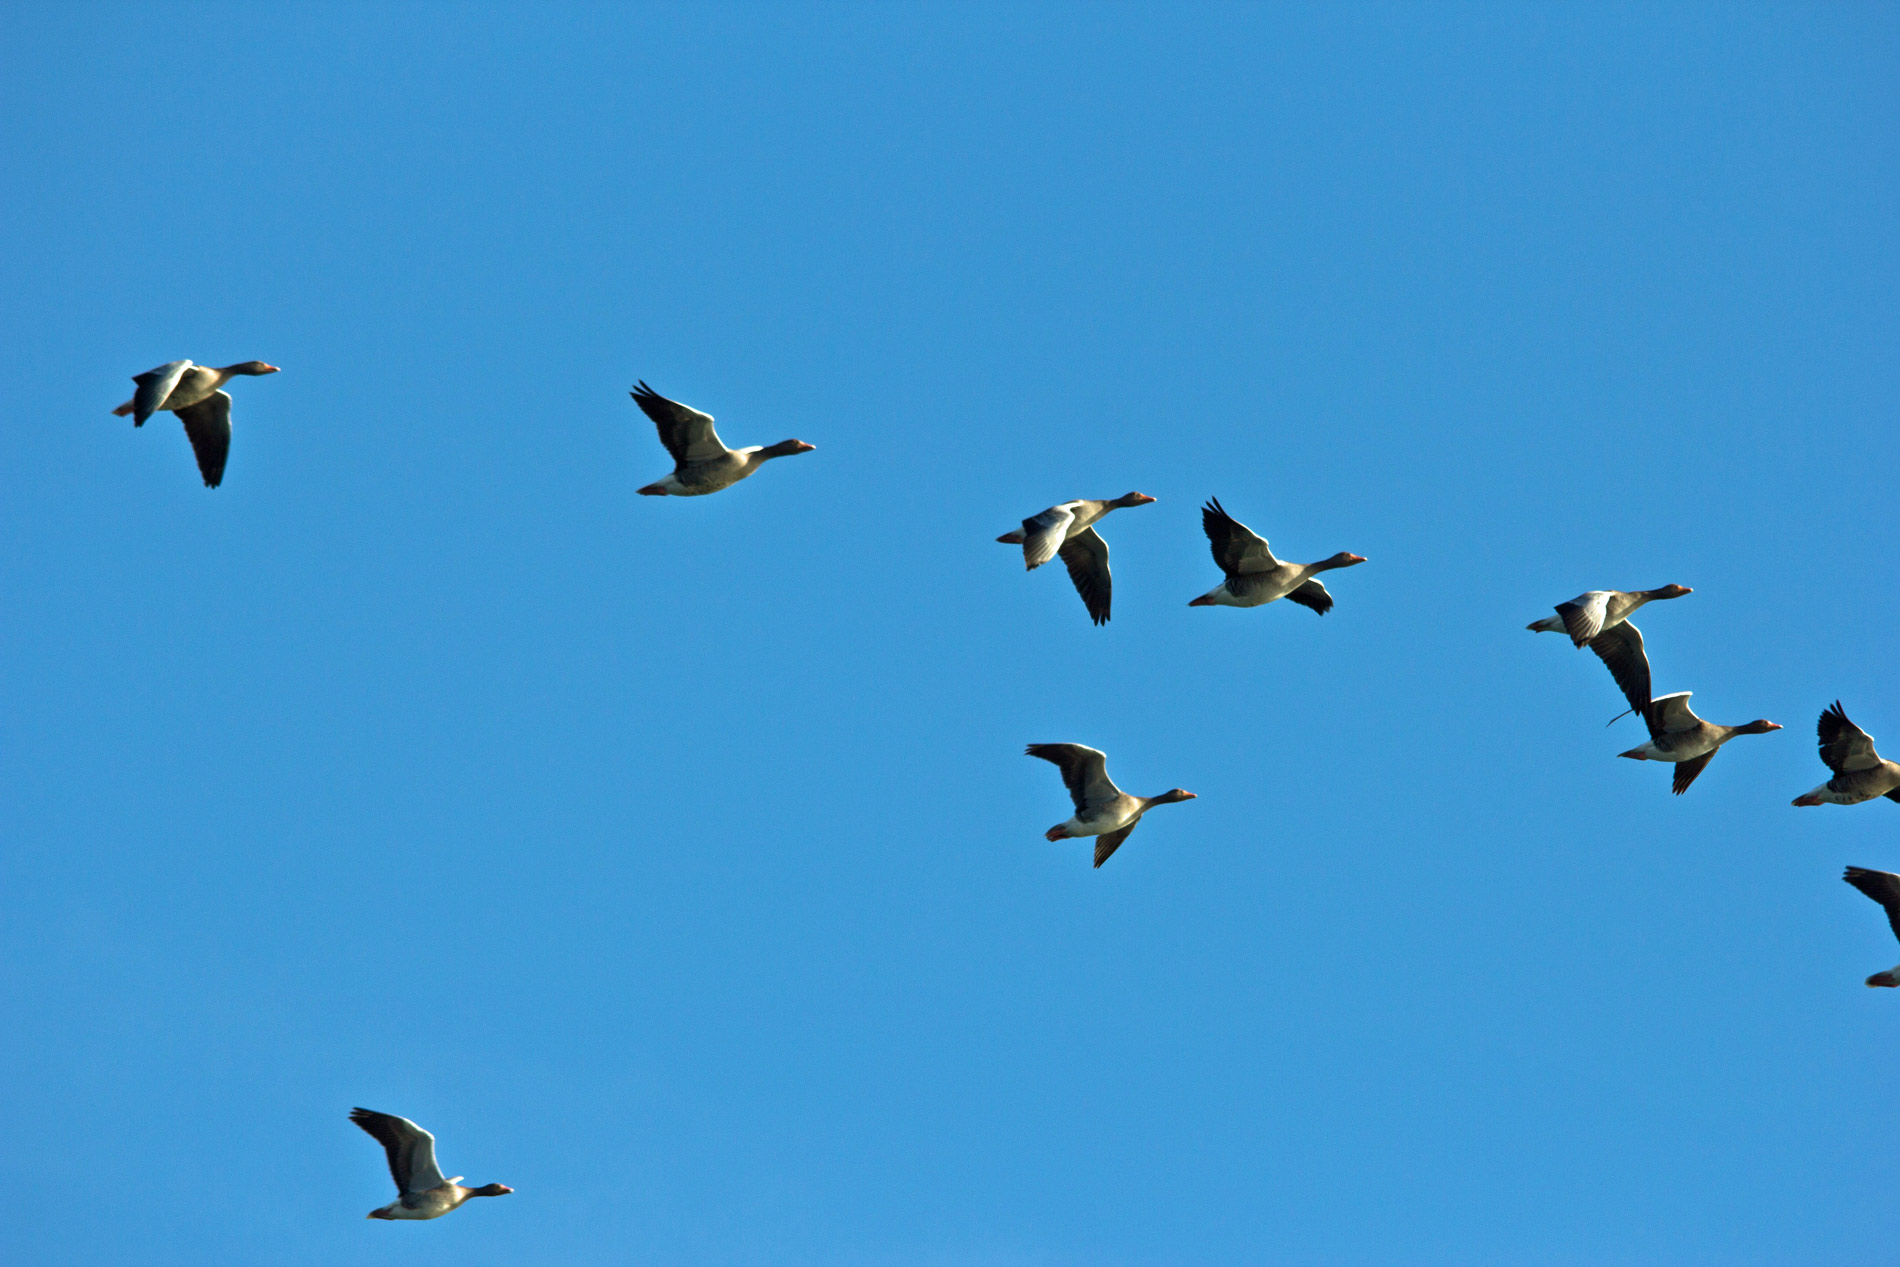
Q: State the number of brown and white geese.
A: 10